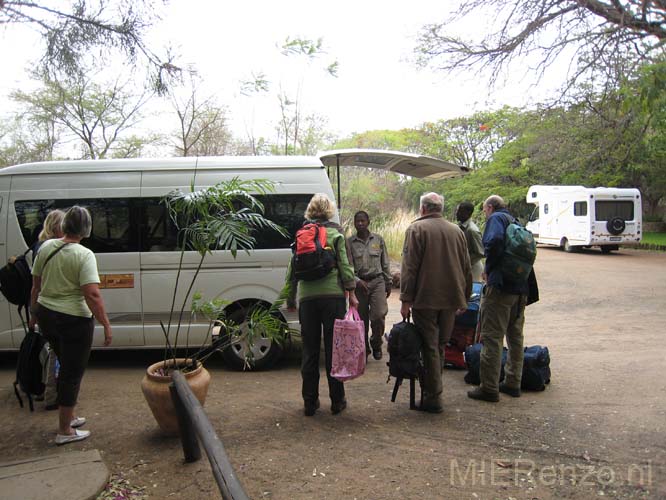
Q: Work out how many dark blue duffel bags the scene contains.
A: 2